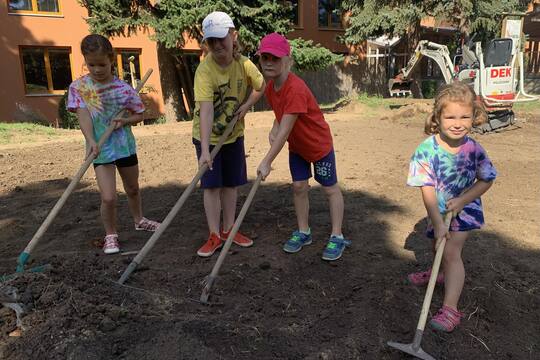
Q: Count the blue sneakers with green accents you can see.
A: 2